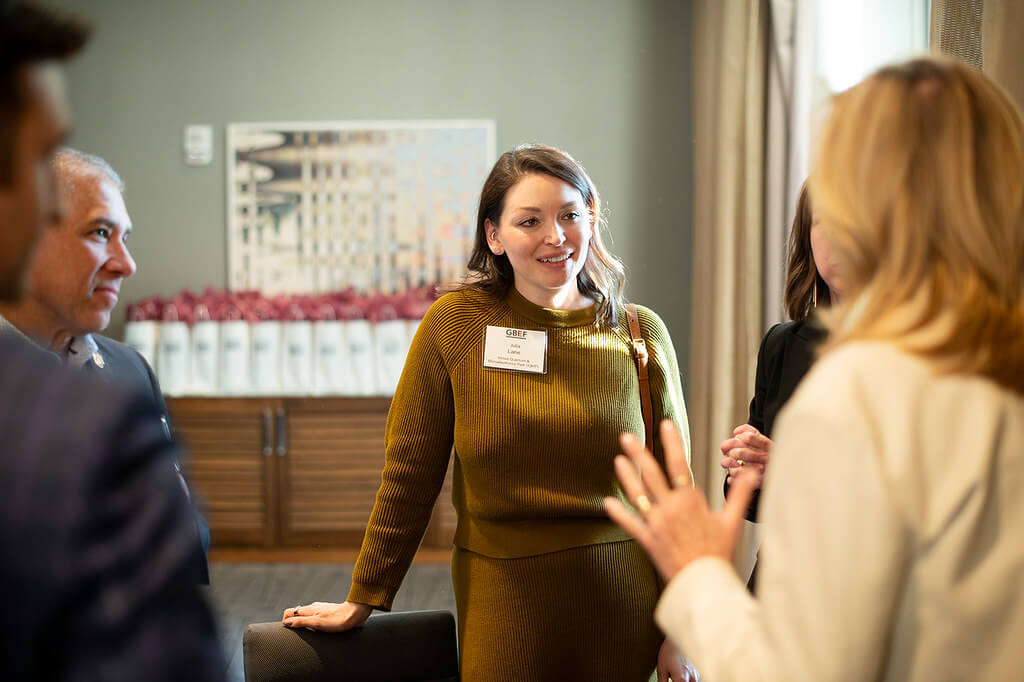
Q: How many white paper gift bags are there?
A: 10